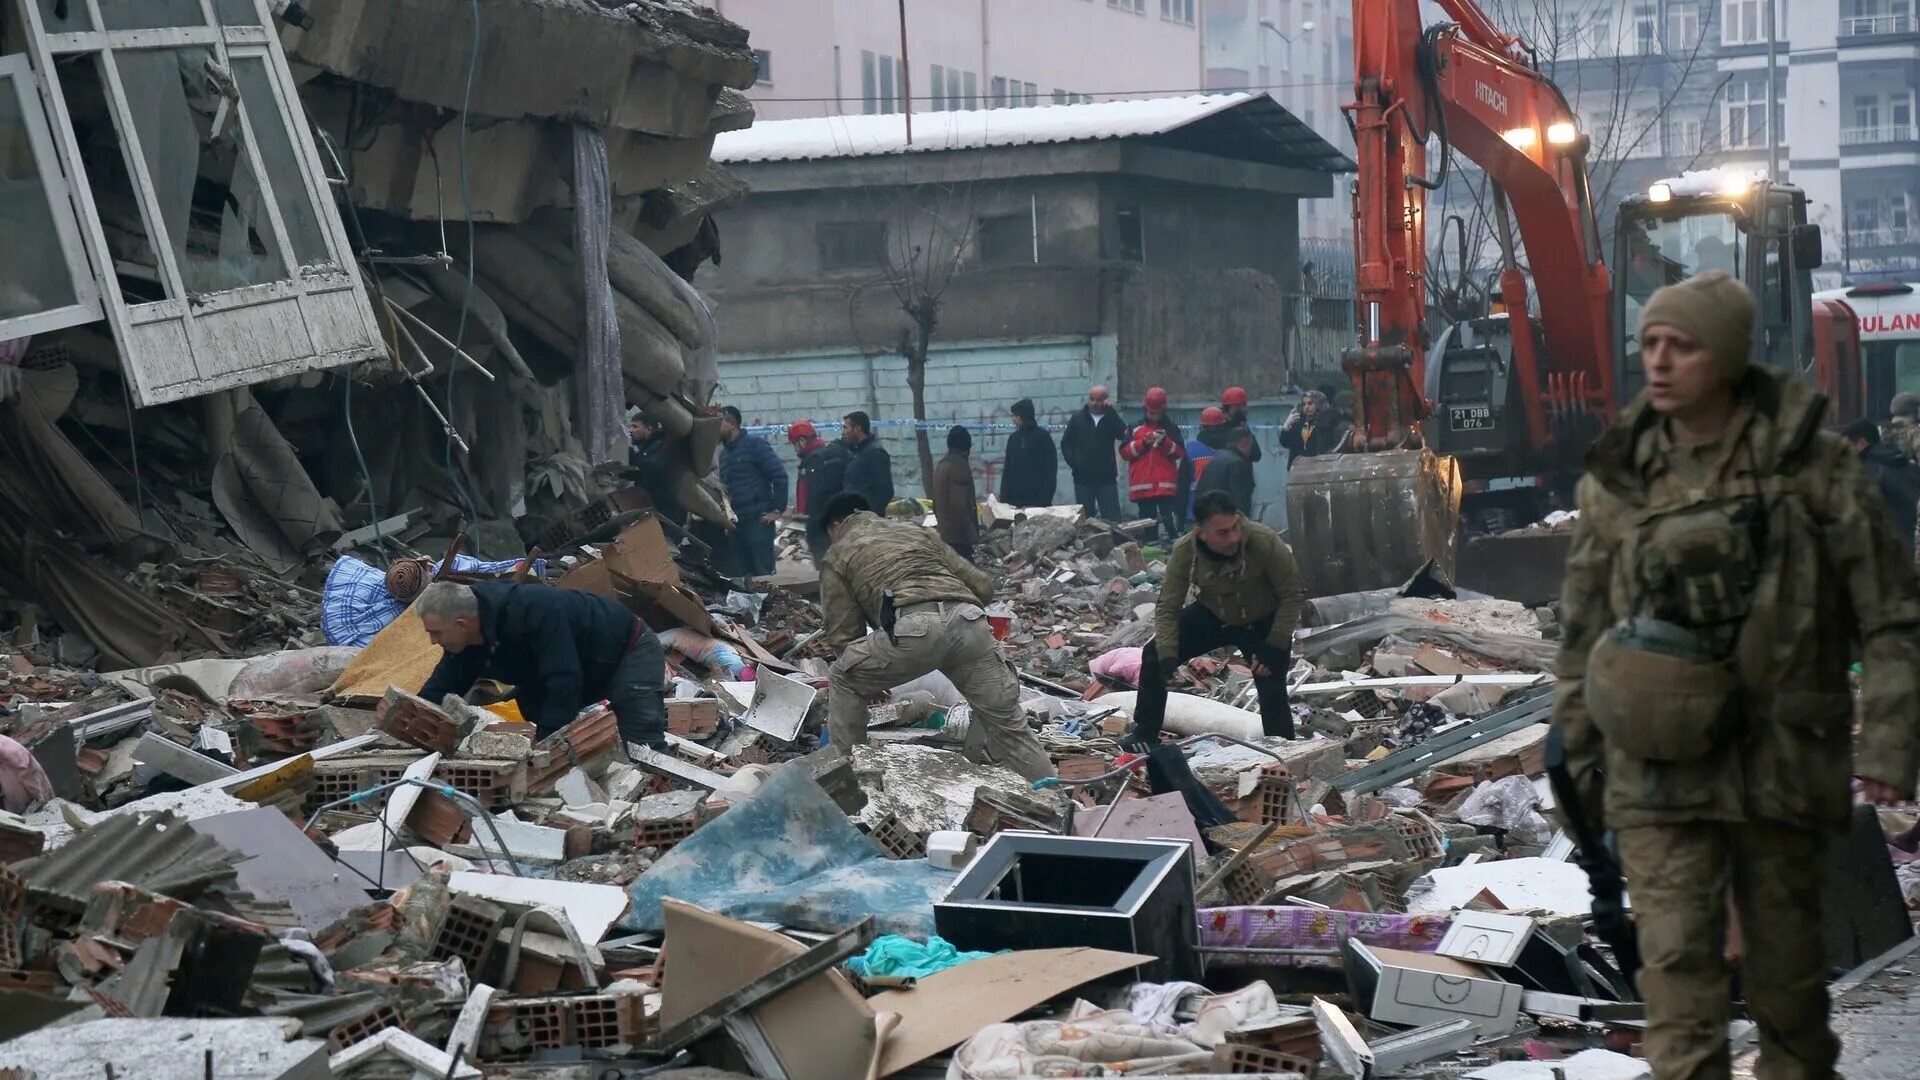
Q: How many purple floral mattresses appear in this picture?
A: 1